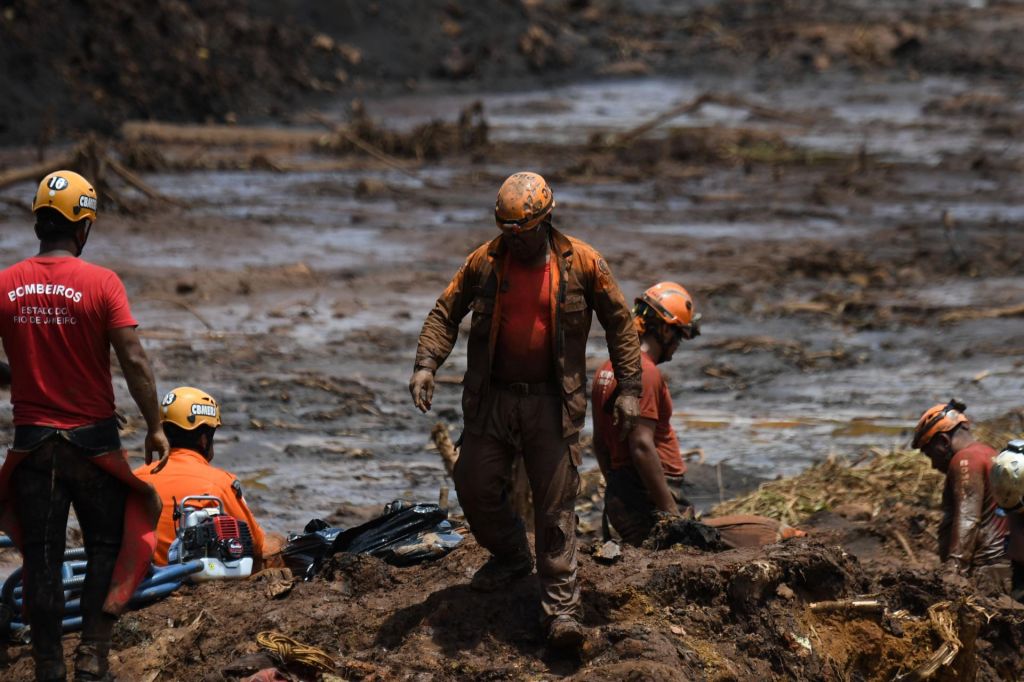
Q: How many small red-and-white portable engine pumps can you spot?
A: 1